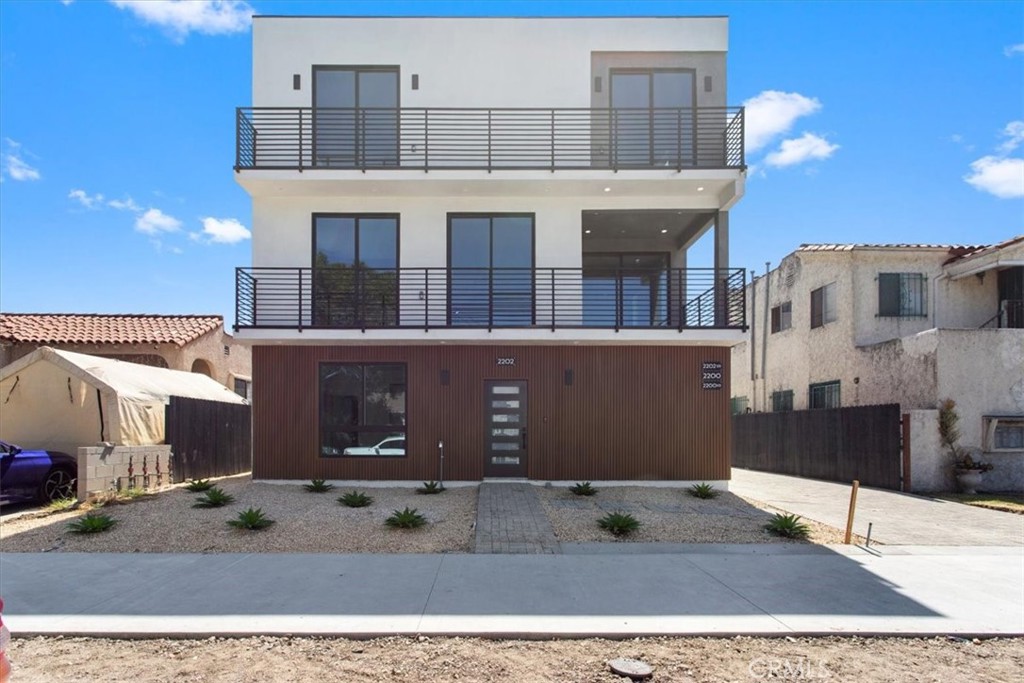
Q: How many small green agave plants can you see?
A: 12